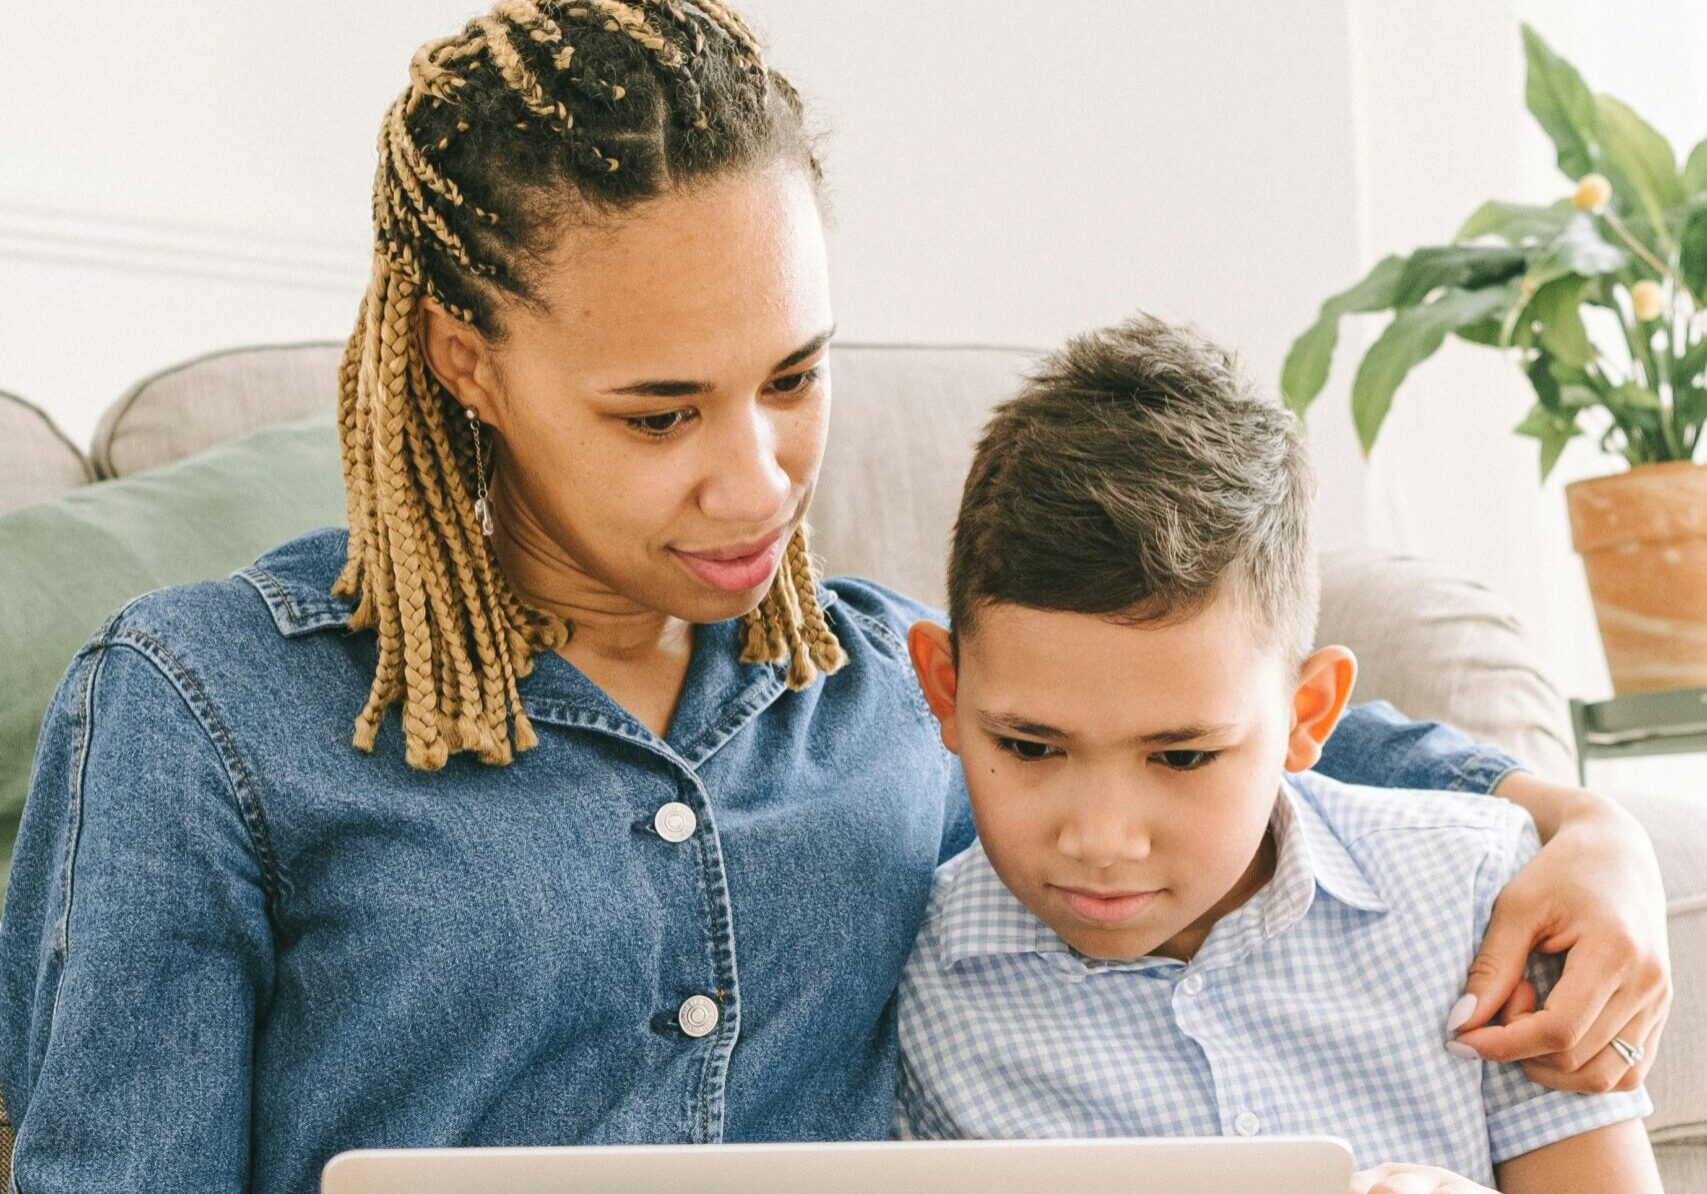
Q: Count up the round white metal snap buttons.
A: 2